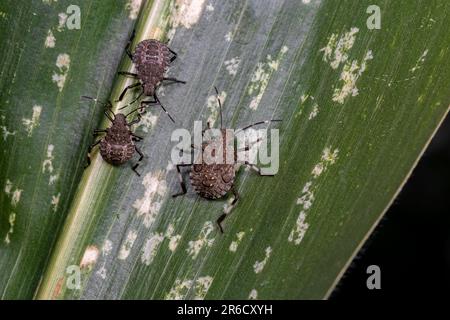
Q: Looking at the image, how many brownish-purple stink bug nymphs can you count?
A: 3